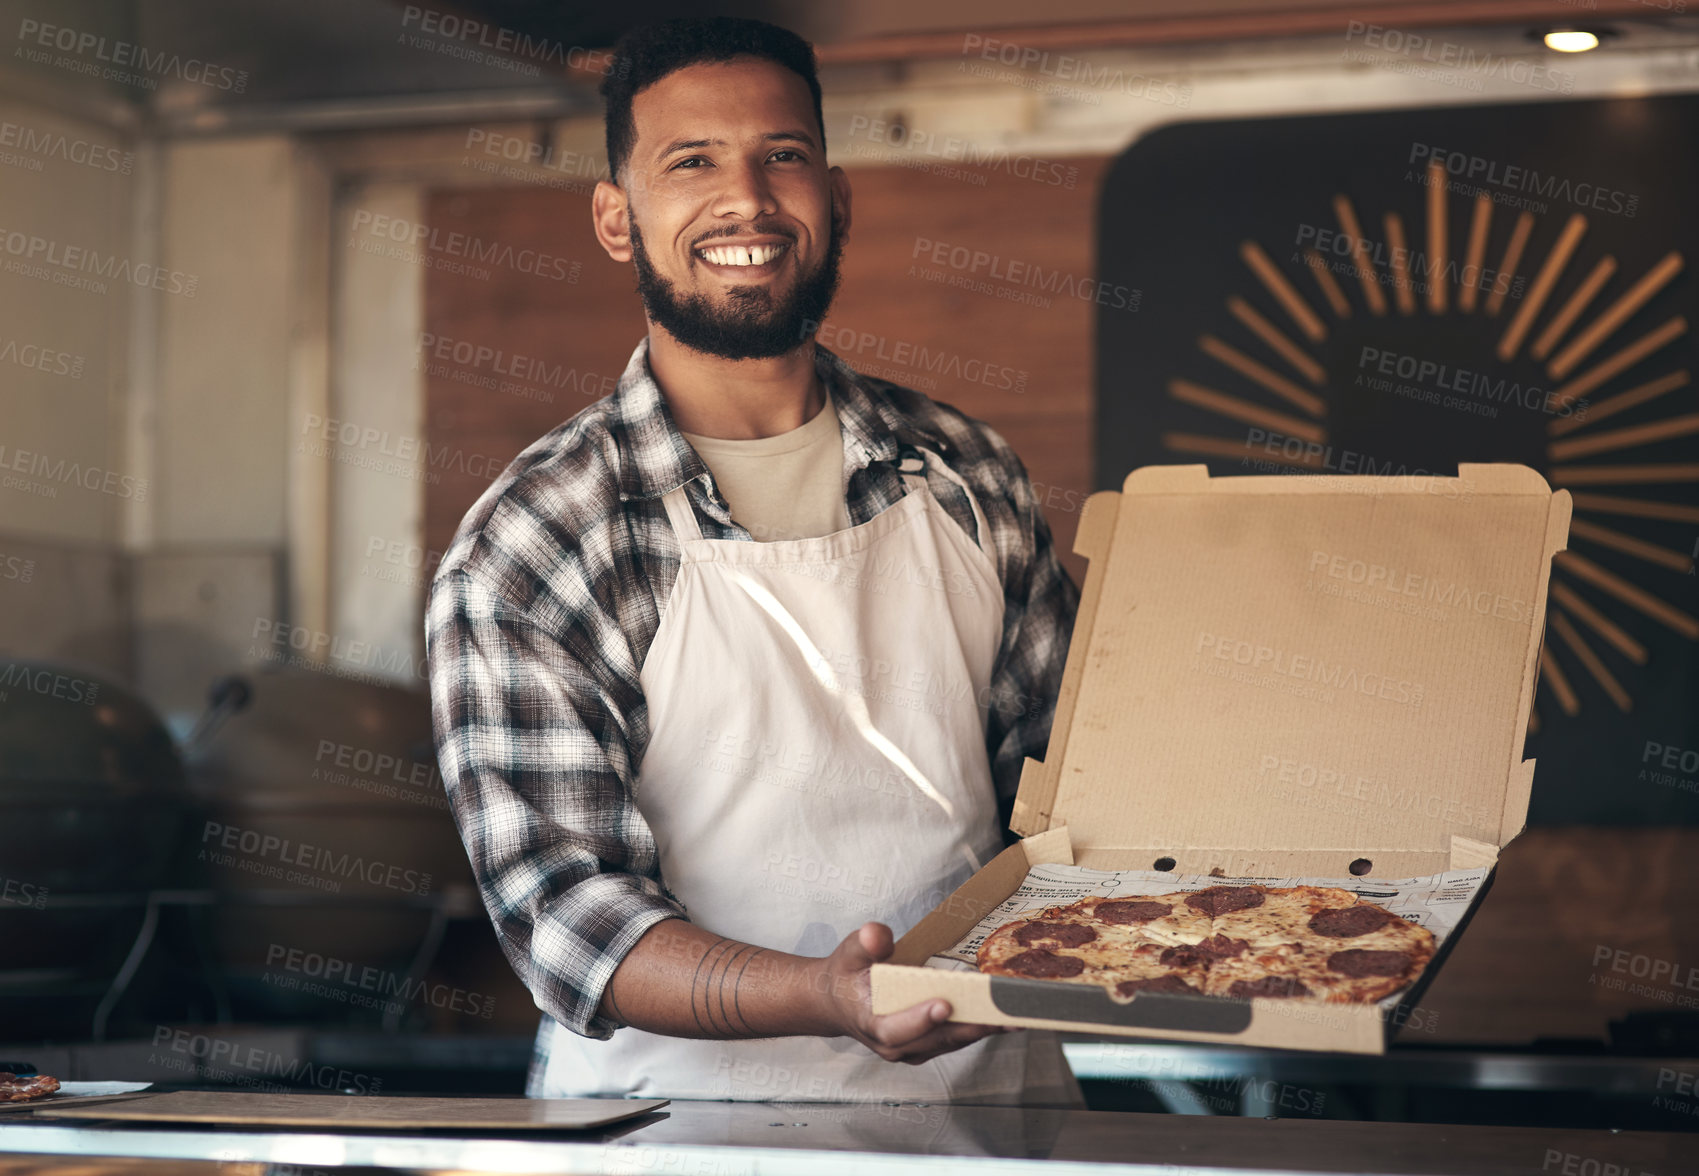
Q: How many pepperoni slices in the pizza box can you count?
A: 9